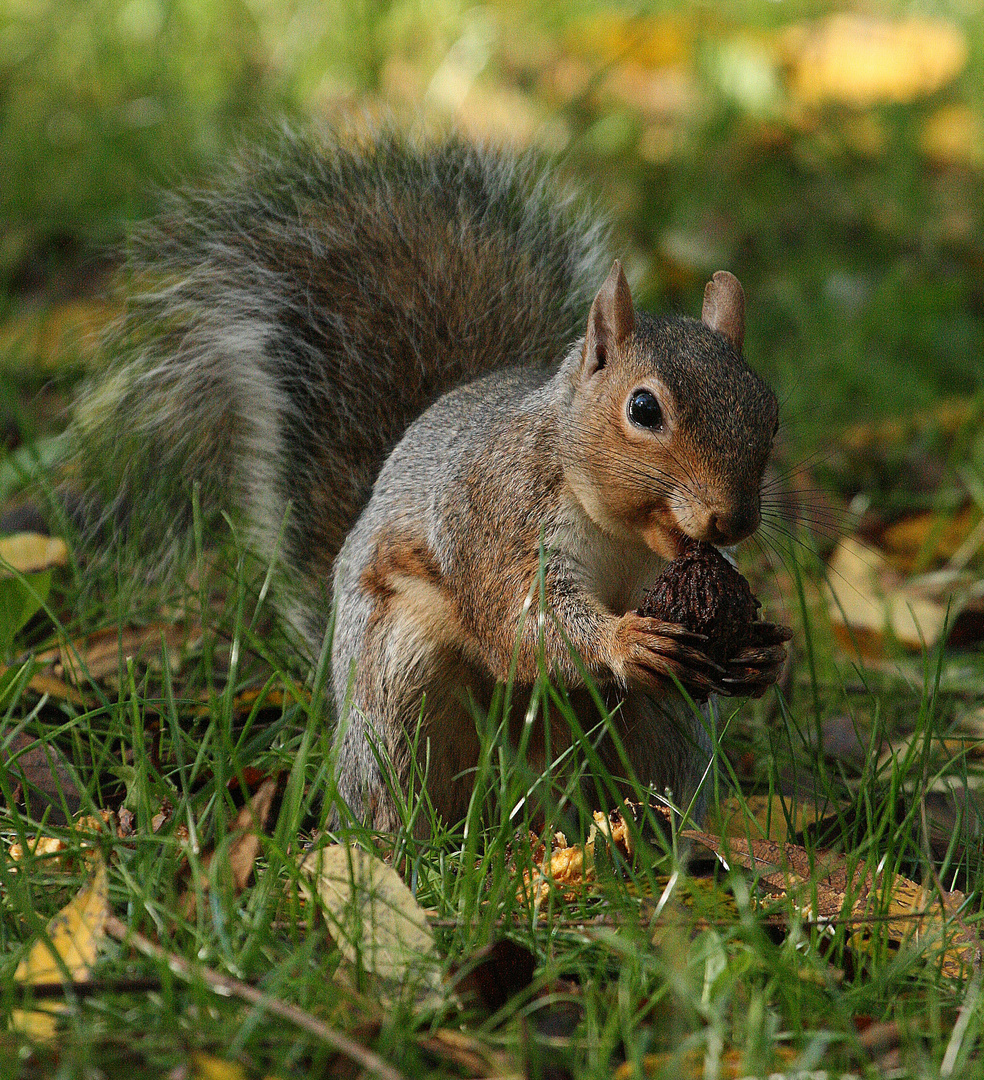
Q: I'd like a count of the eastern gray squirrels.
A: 1